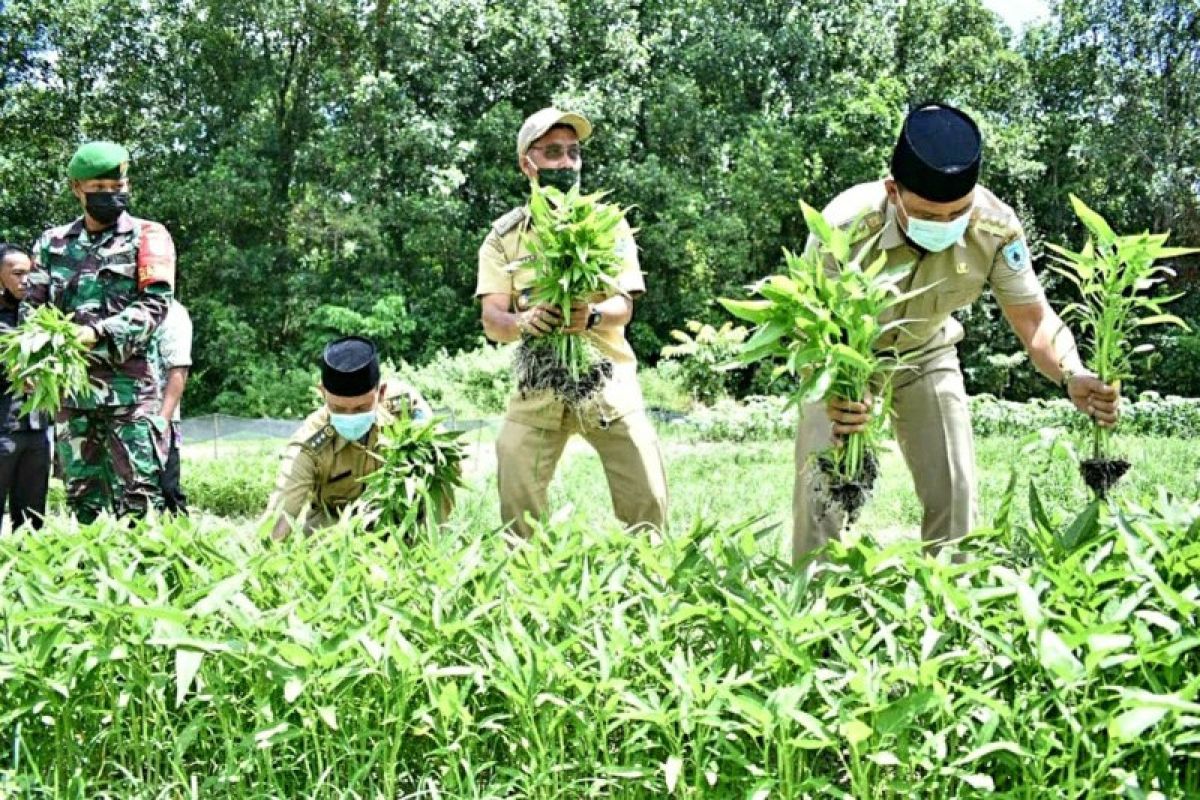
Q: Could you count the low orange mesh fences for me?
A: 0